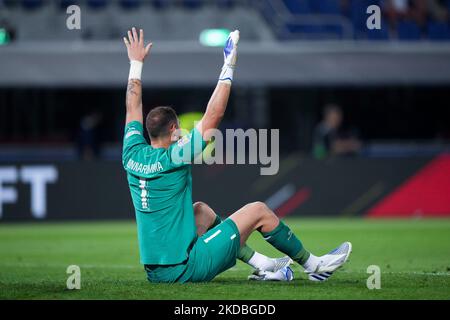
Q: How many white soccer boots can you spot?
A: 2